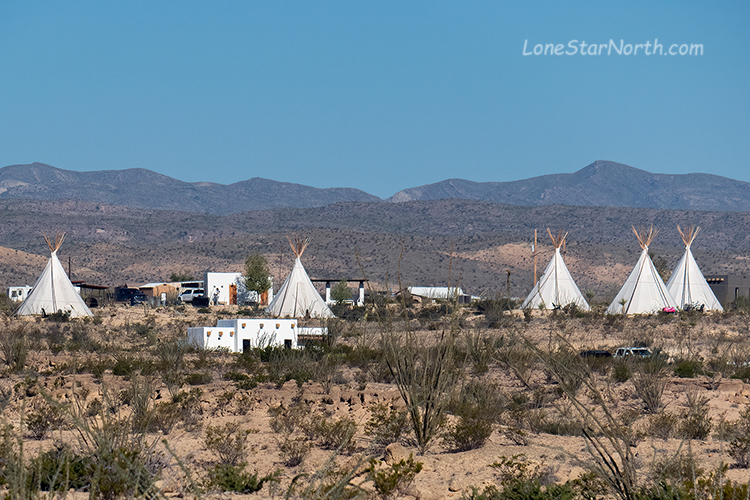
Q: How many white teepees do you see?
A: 5